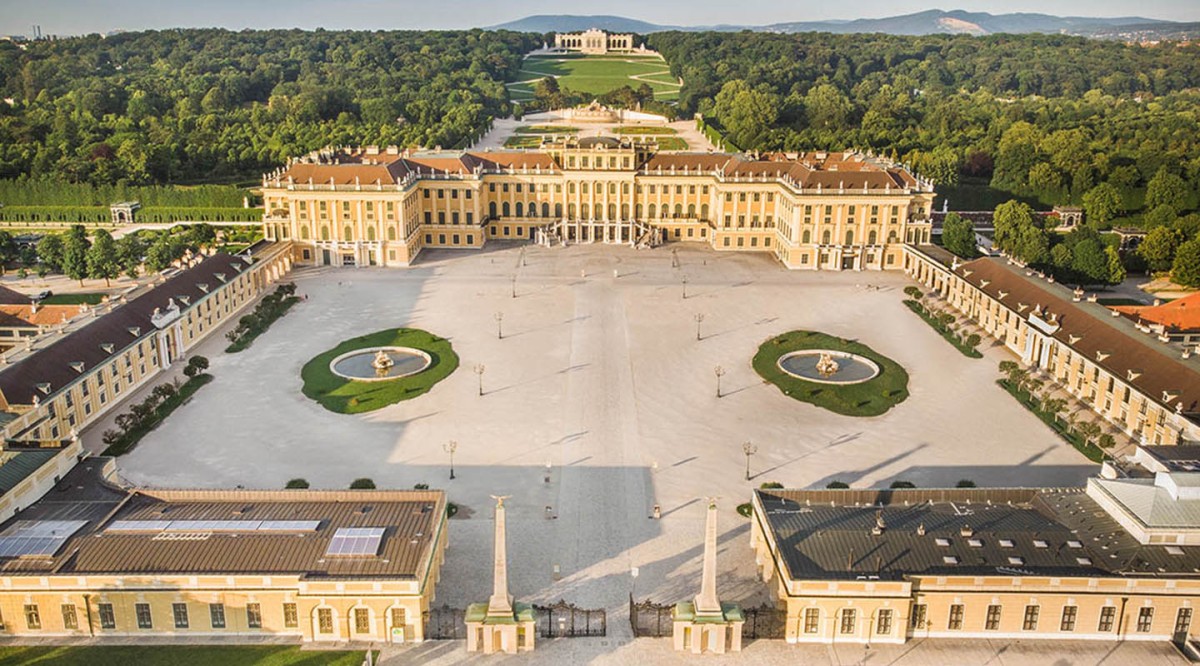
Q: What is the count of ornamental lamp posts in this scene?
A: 10